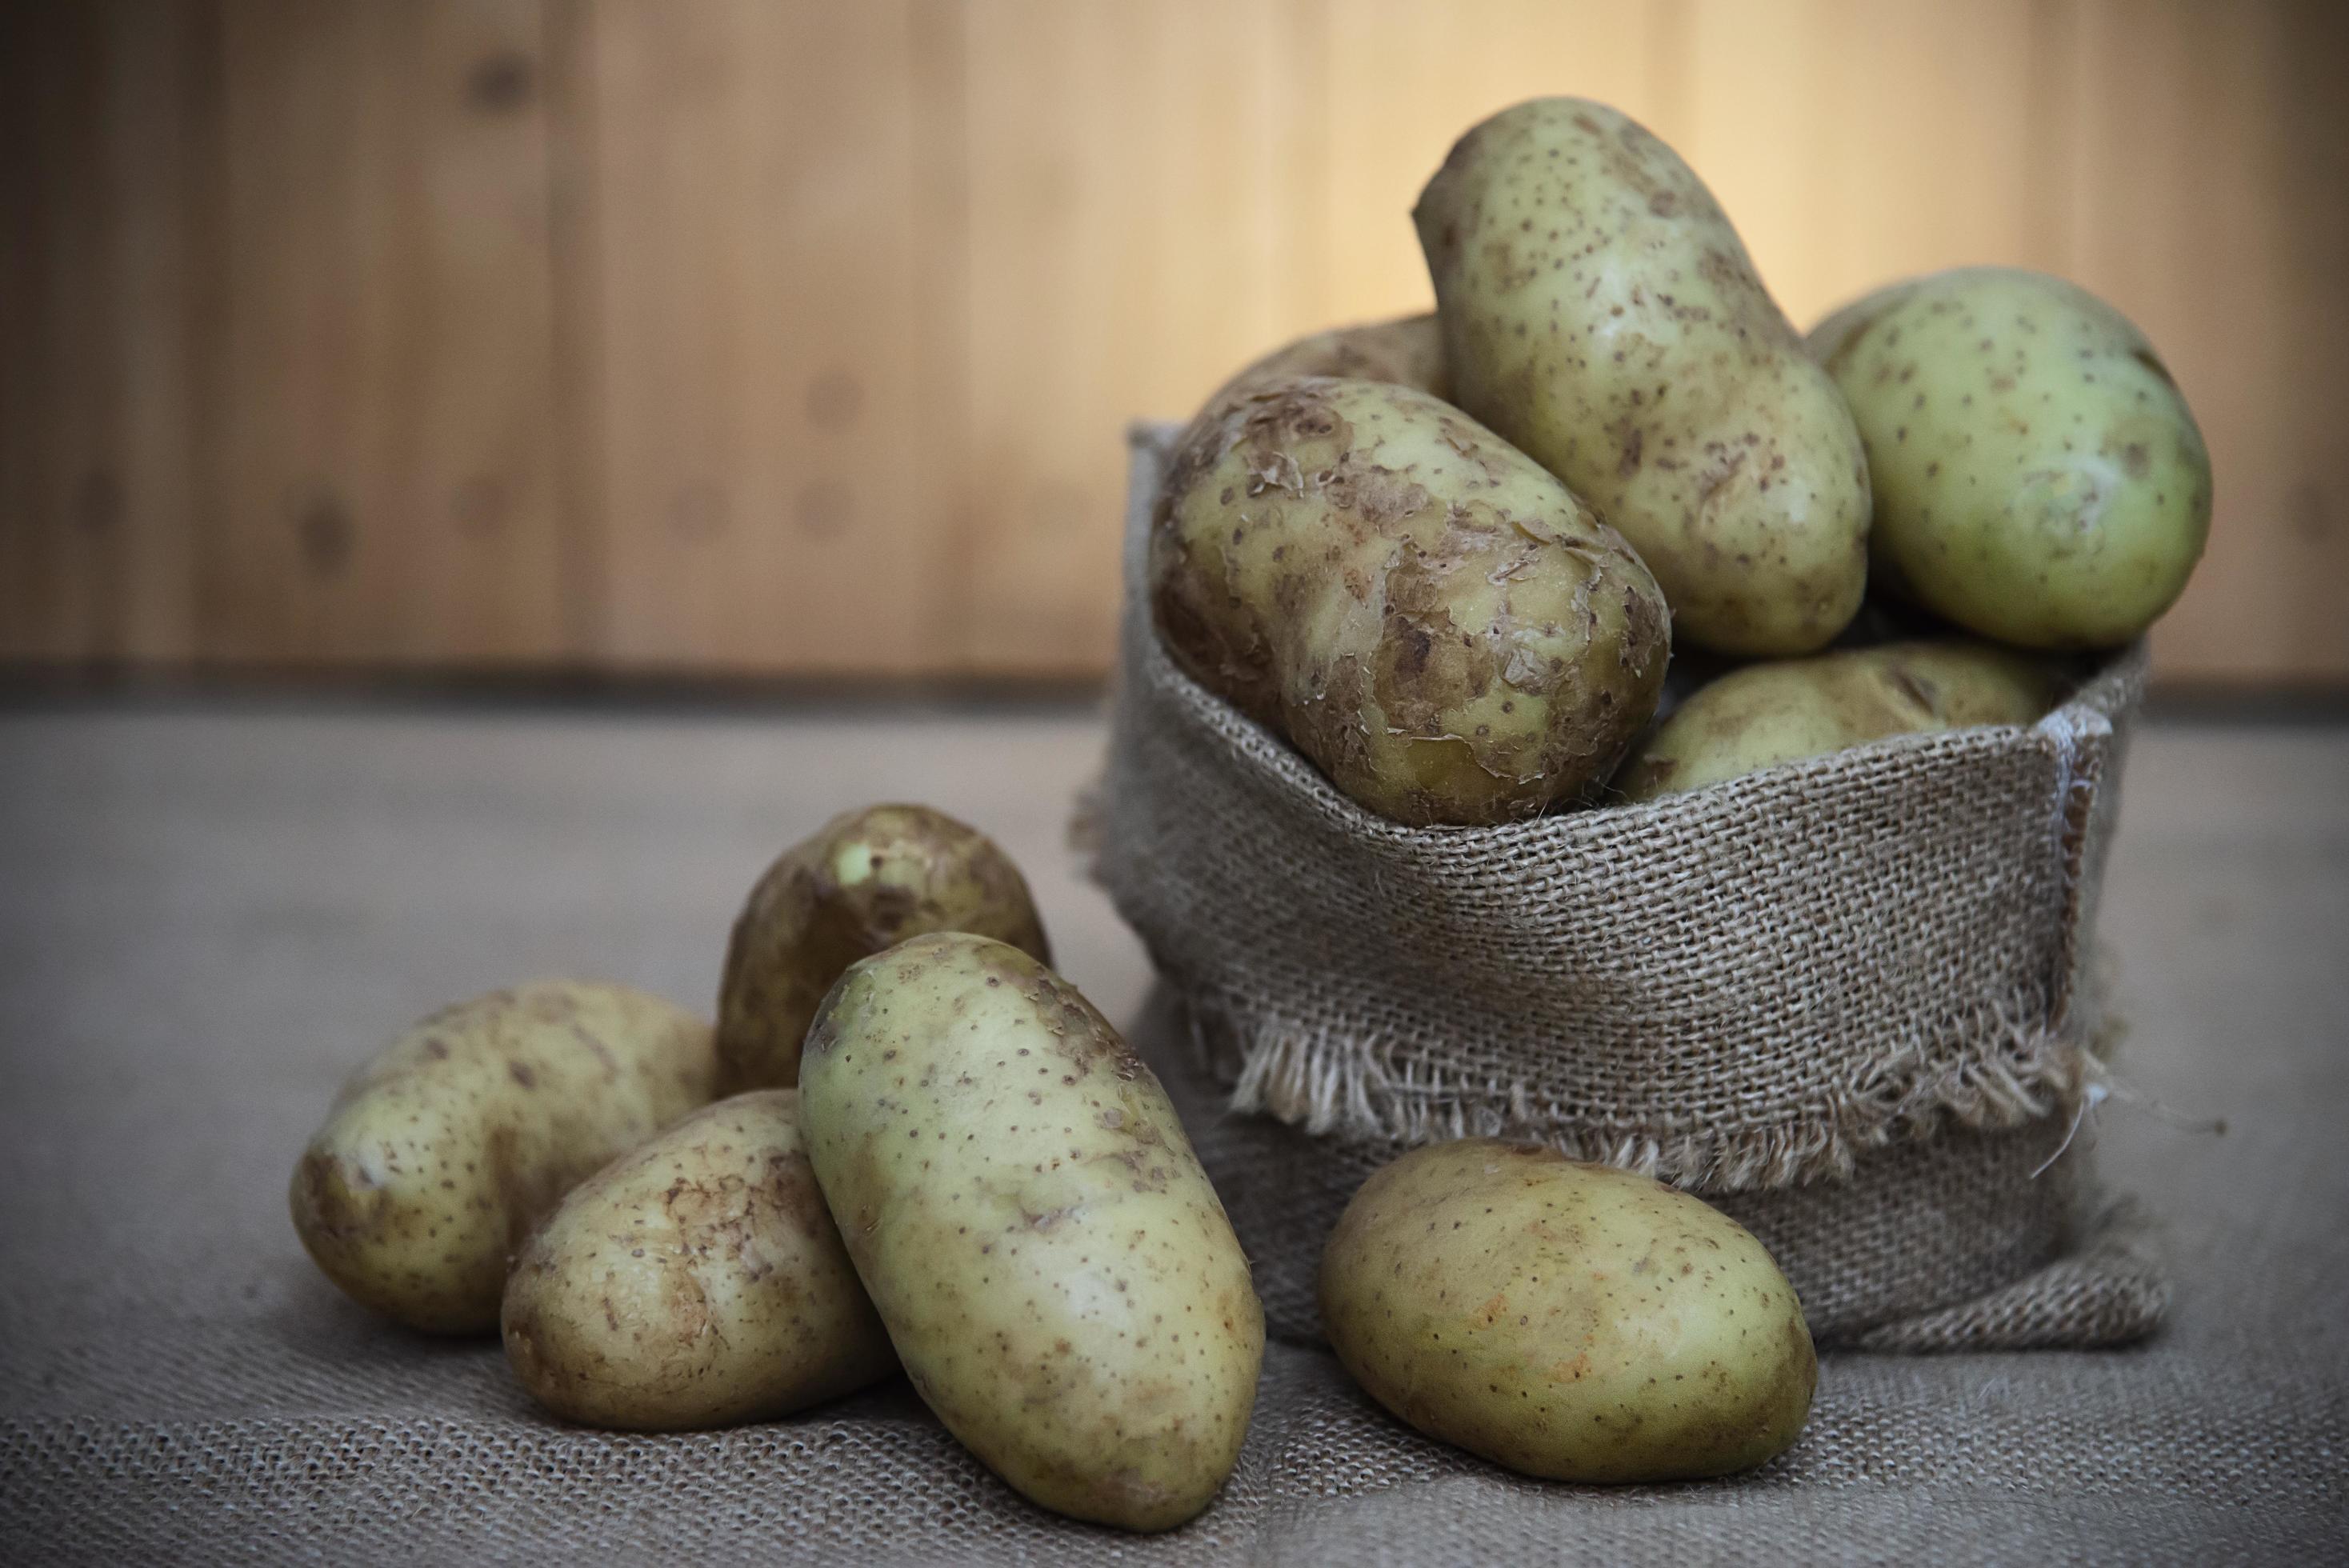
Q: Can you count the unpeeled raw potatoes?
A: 10